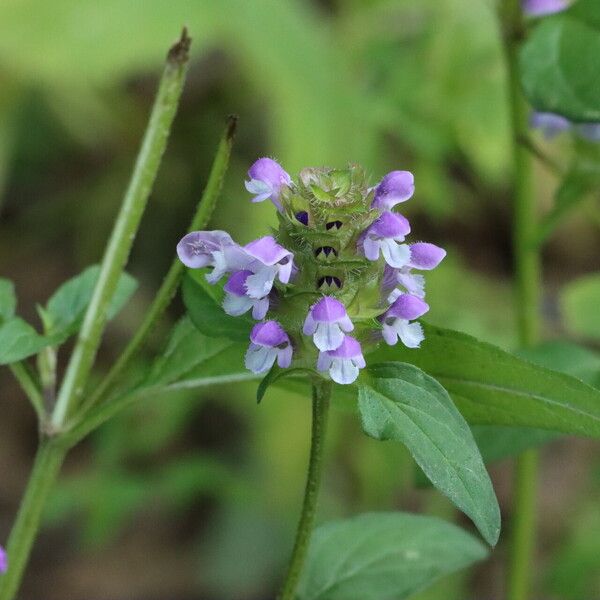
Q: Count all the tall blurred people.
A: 0